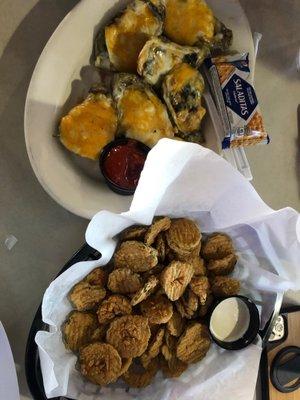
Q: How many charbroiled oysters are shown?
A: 6